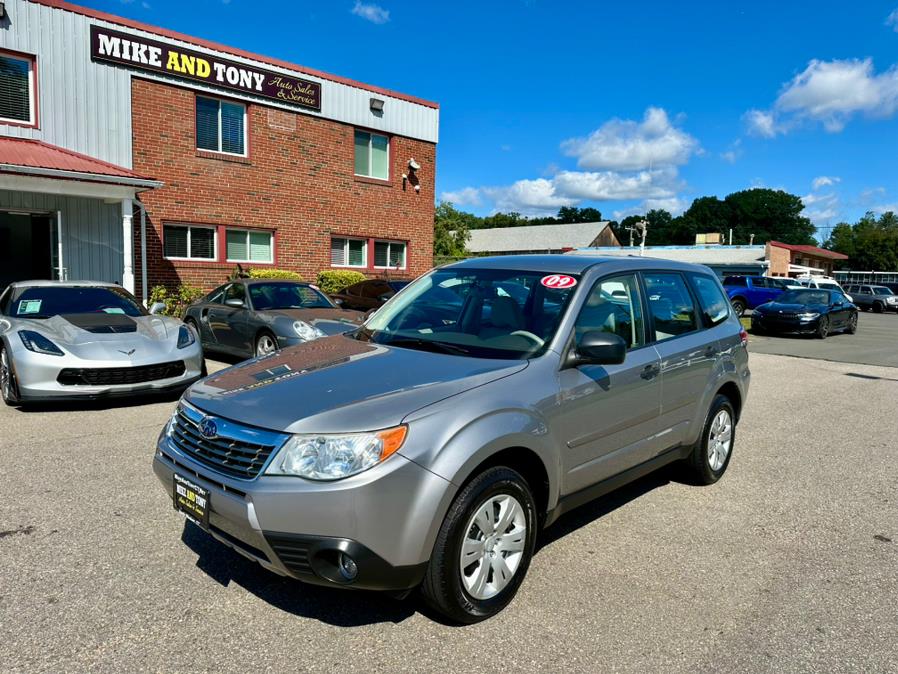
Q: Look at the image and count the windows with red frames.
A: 7